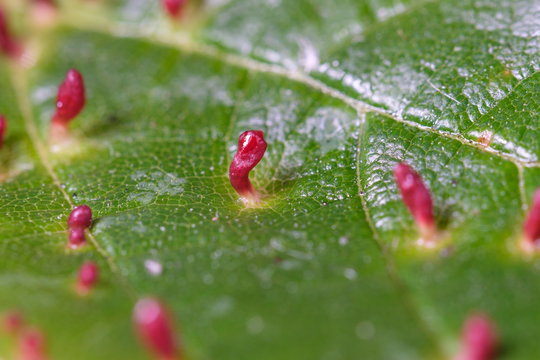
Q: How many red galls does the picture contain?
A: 14